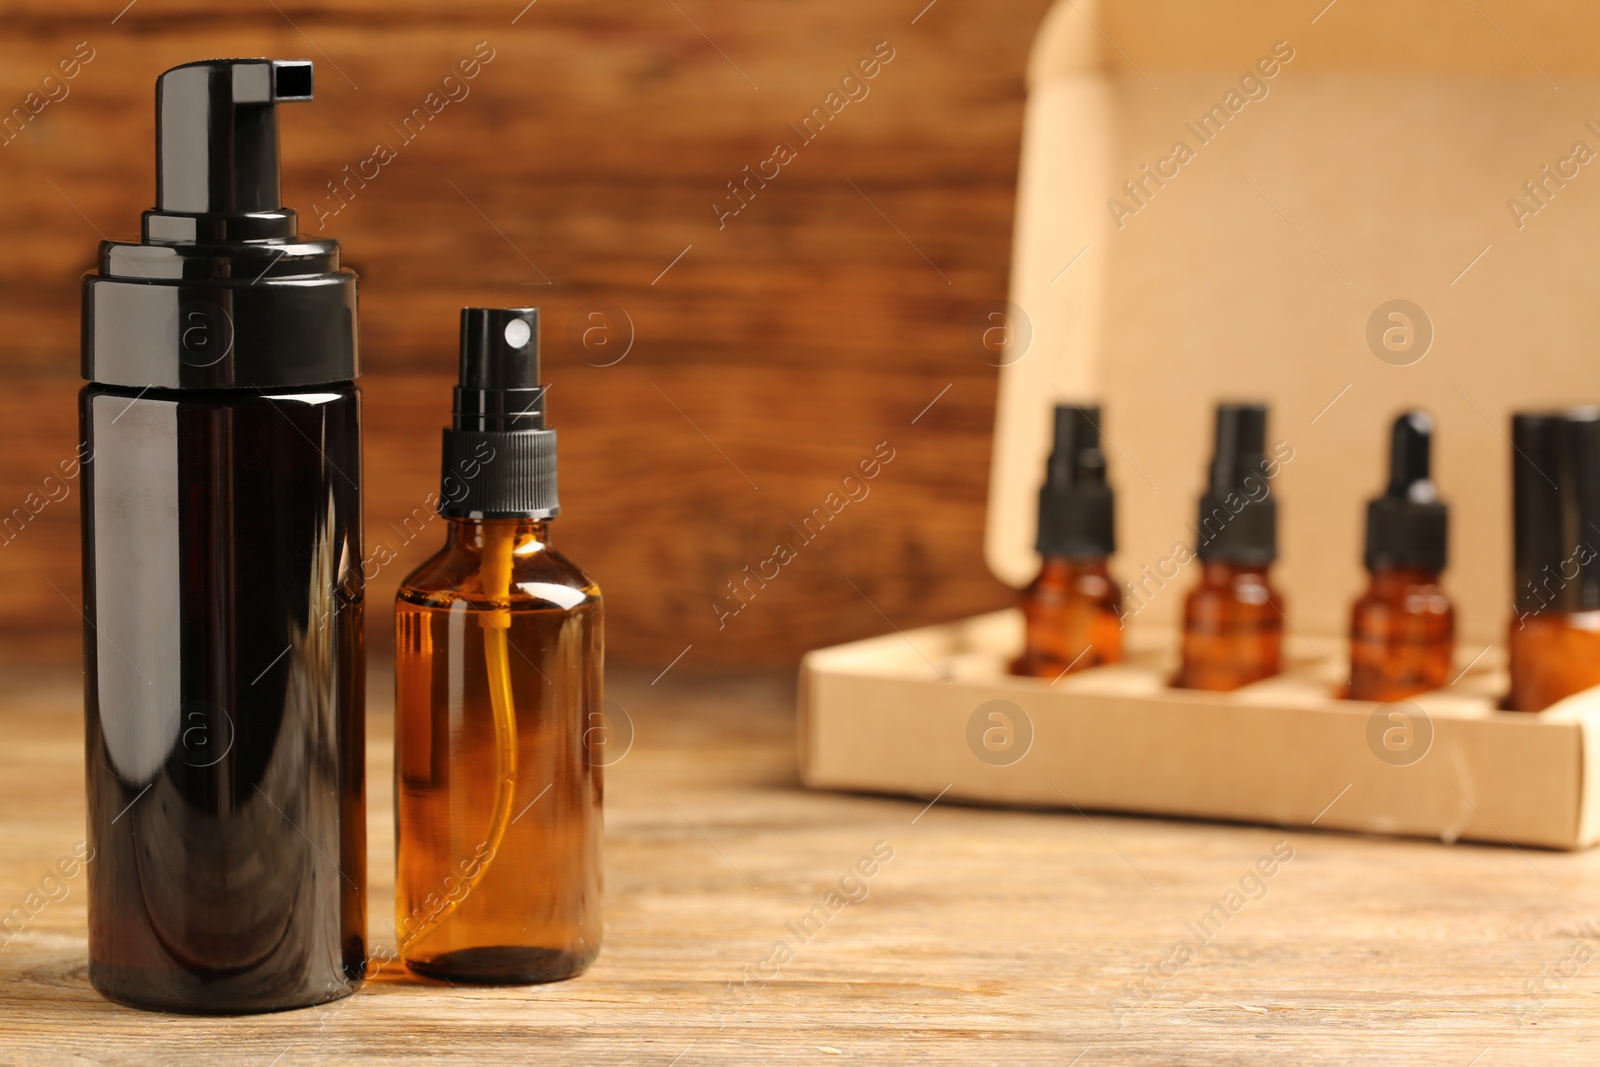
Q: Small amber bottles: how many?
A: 4